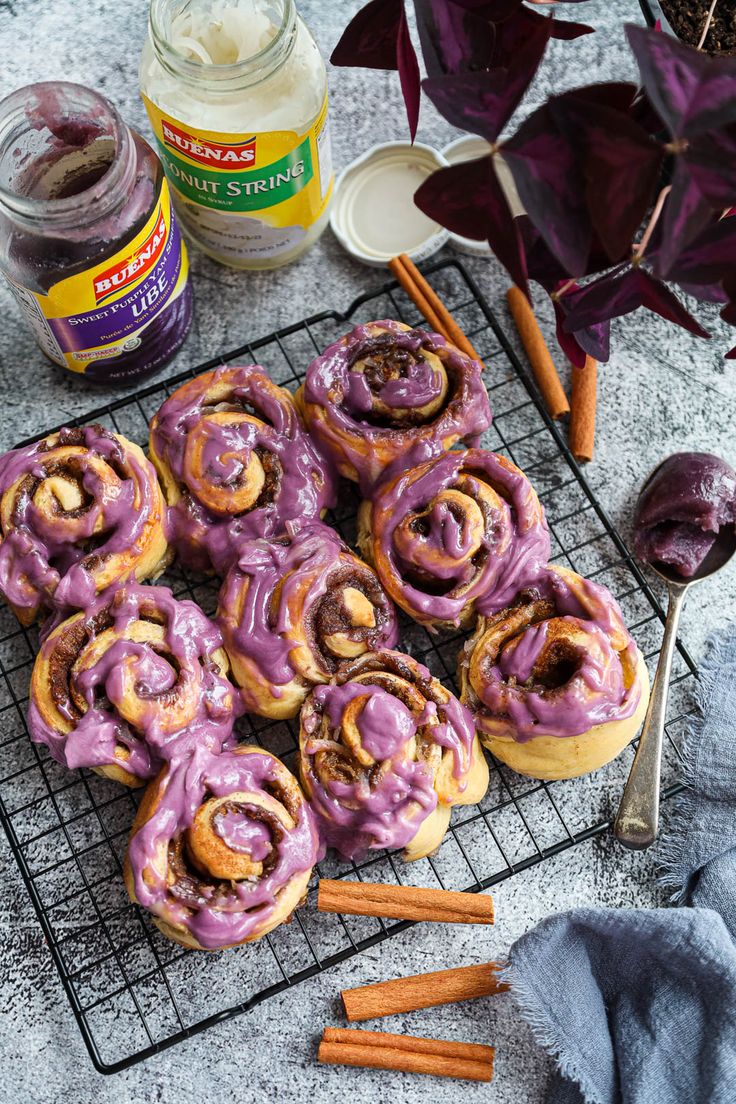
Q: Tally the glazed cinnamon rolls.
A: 9